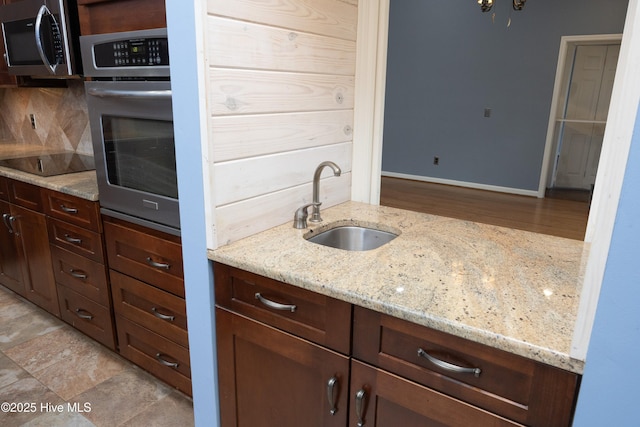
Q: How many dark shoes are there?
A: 0